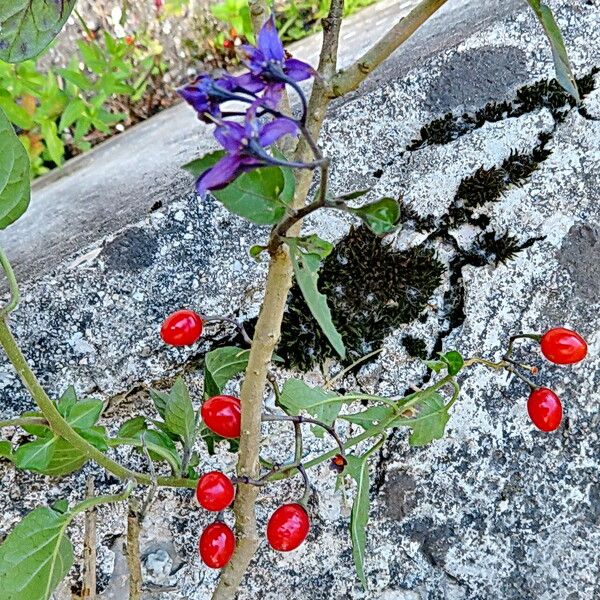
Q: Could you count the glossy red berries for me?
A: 7